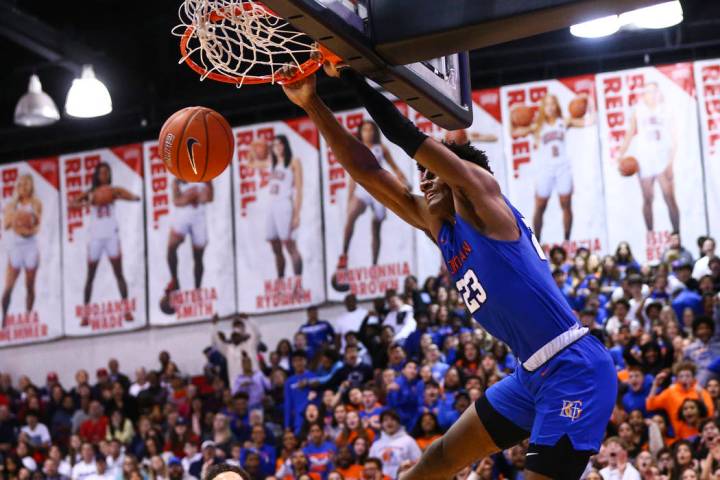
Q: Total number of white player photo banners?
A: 9